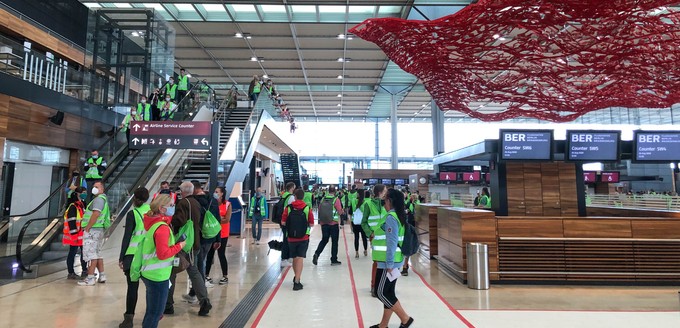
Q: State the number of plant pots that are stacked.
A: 0